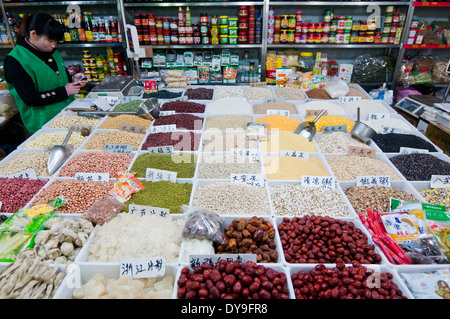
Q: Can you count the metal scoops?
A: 4